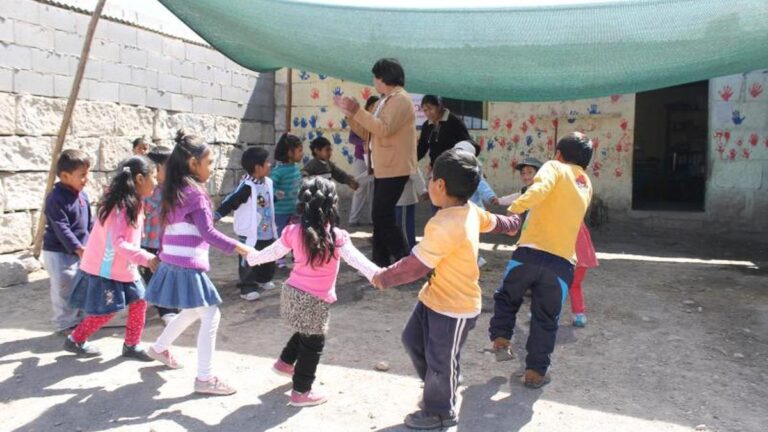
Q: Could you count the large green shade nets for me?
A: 1